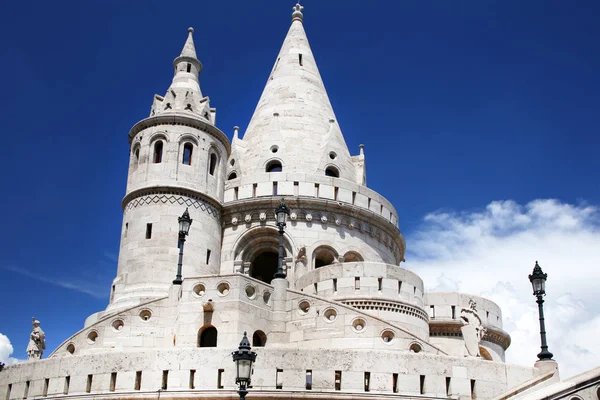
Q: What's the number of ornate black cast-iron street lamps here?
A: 4